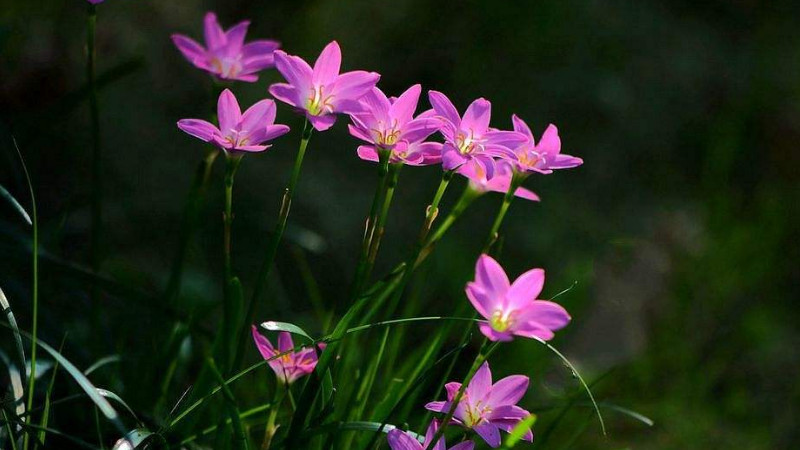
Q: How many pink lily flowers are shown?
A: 12